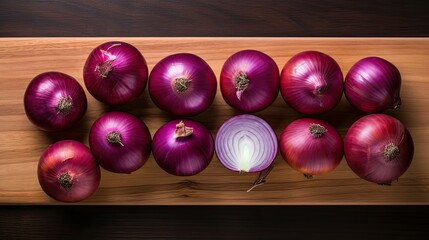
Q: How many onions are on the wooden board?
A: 12